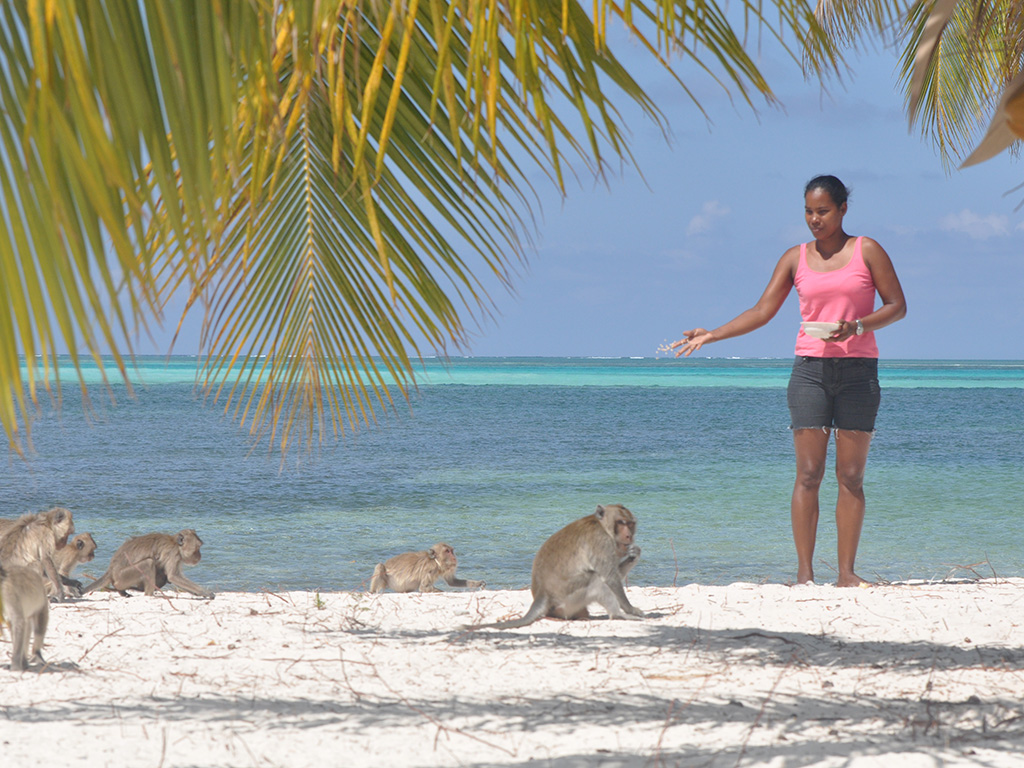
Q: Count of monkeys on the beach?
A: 6